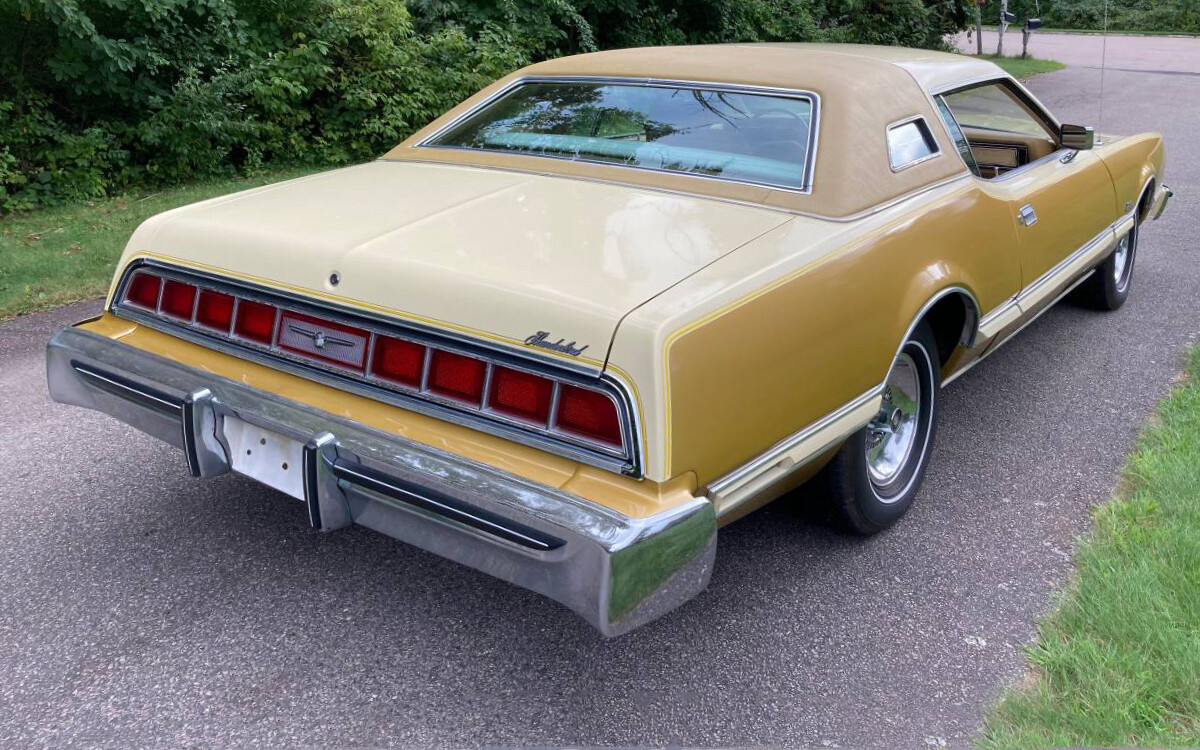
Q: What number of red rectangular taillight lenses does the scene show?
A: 8